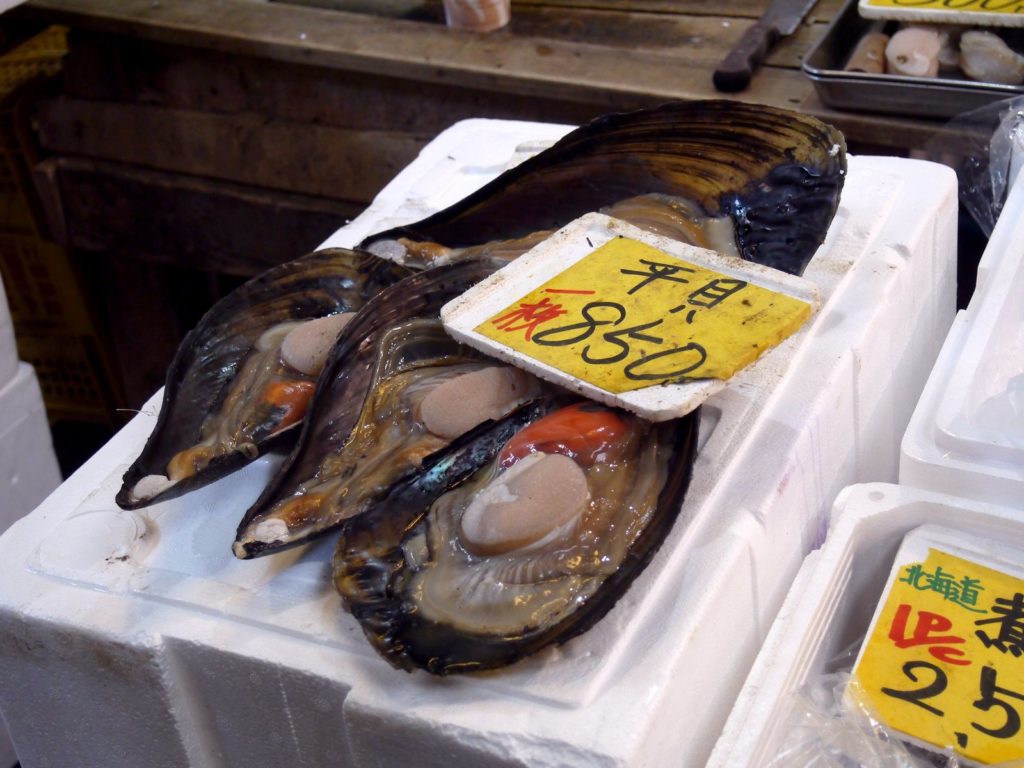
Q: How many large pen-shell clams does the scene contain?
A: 4